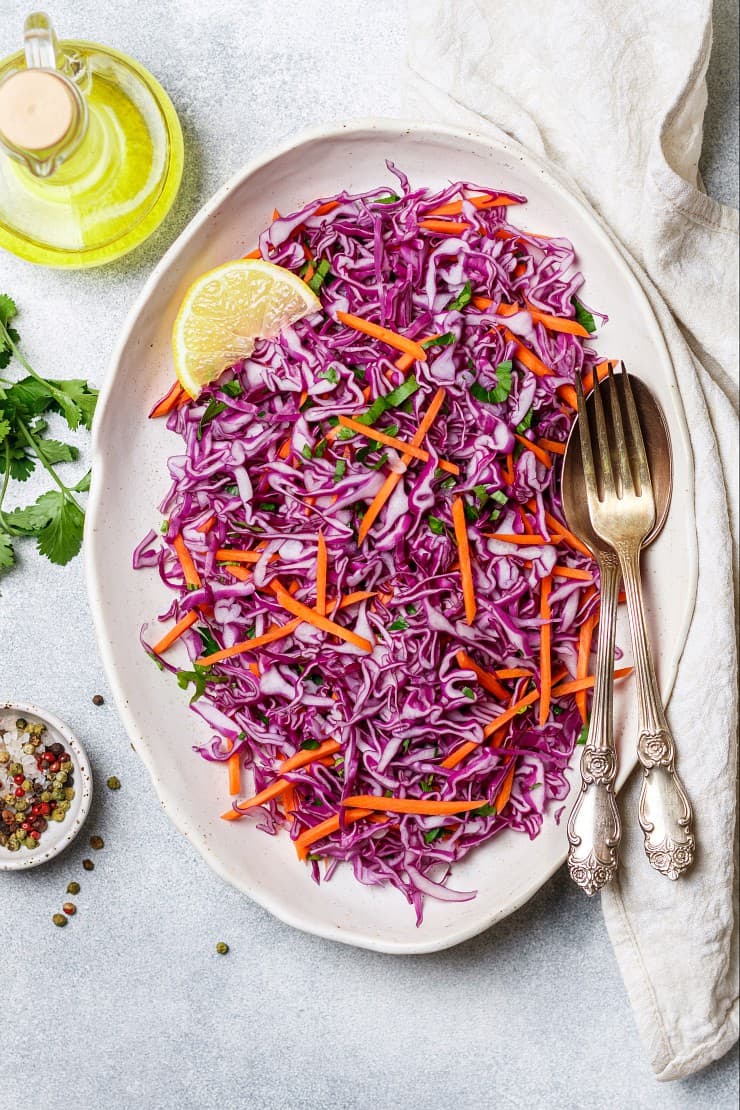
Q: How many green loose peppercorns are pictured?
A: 4